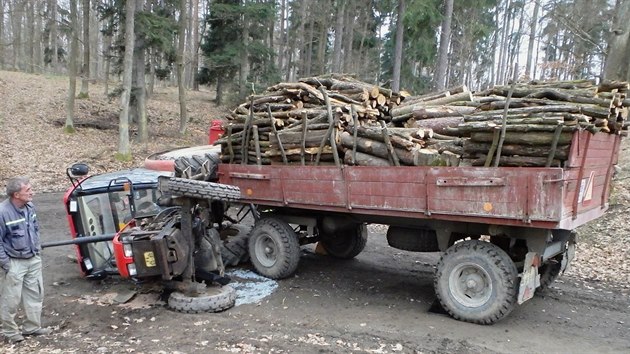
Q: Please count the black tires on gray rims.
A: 2